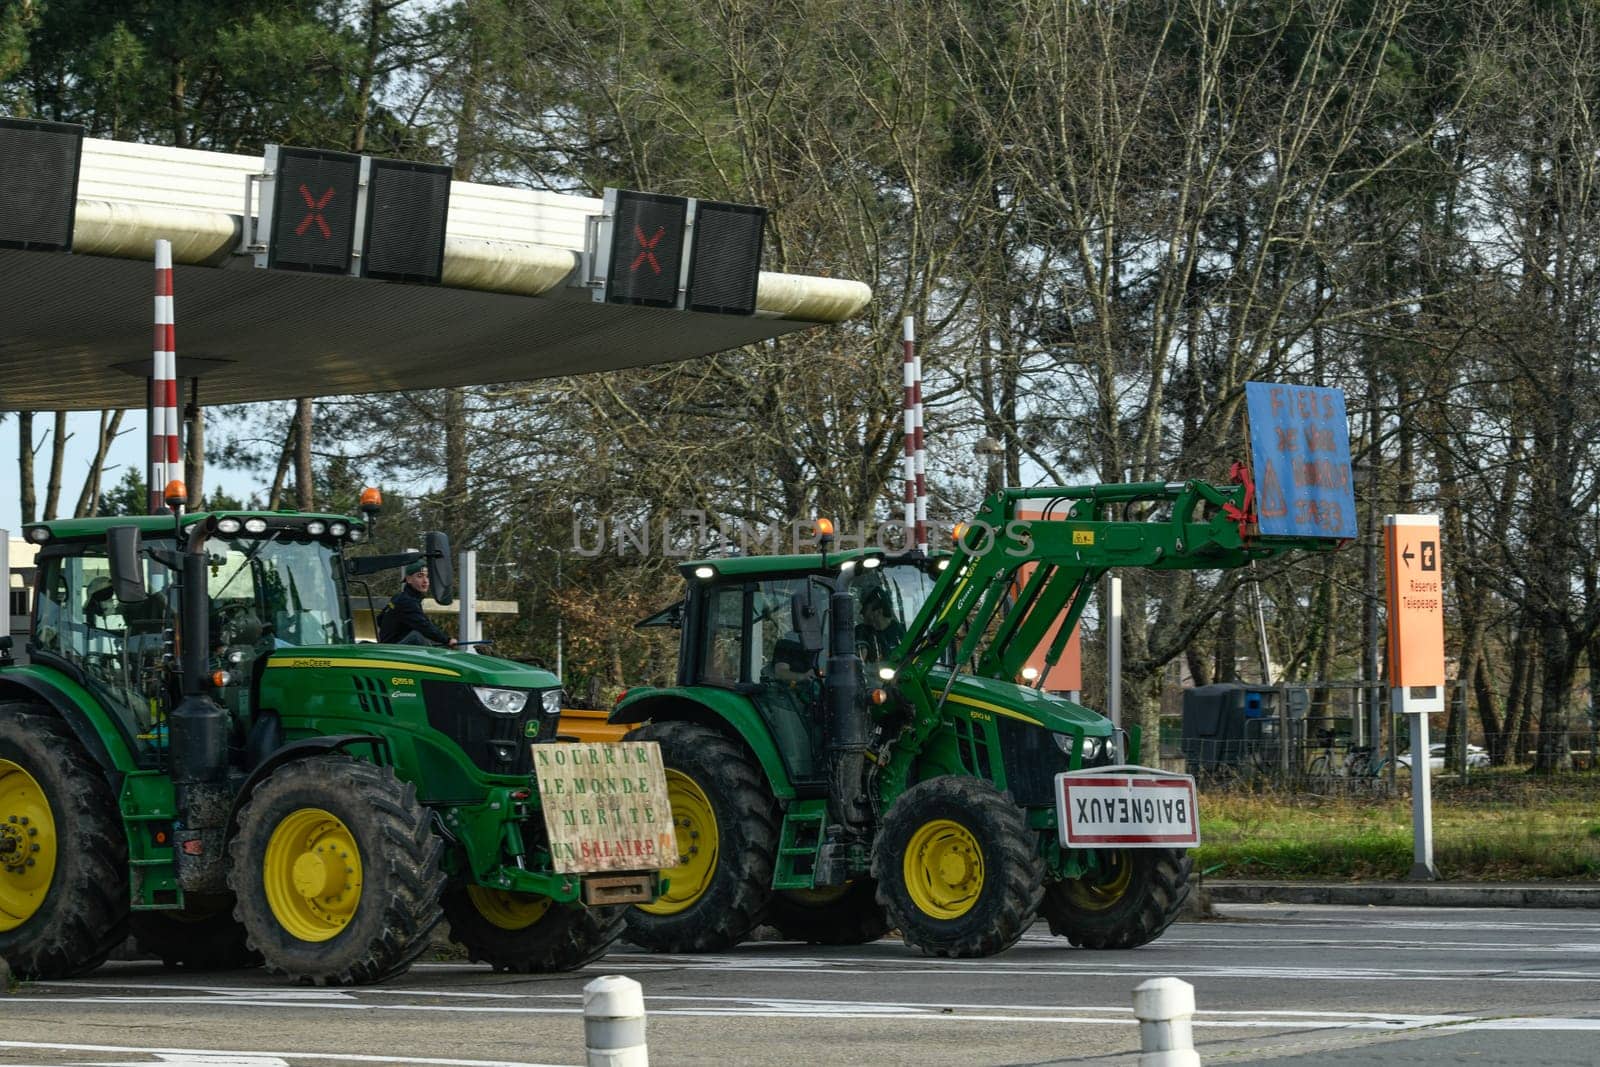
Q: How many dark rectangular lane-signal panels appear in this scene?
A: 5